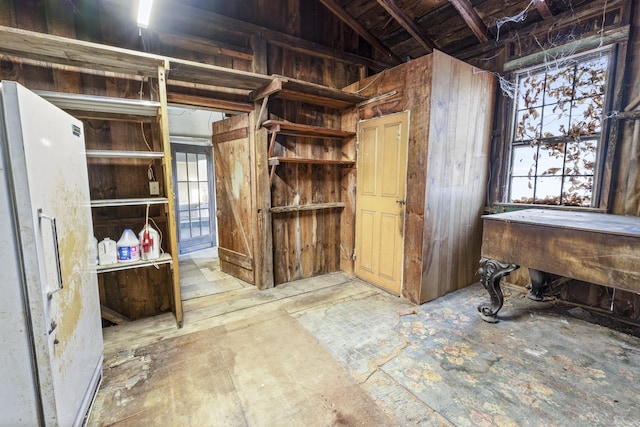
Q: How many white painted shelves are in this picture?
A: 4